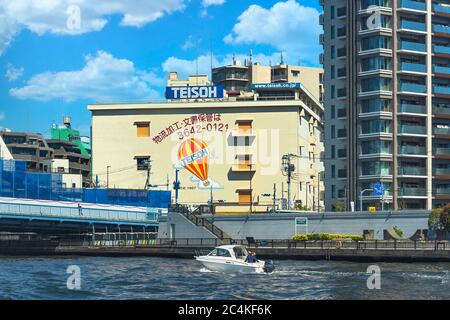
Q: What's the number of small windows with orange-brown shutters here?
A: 4